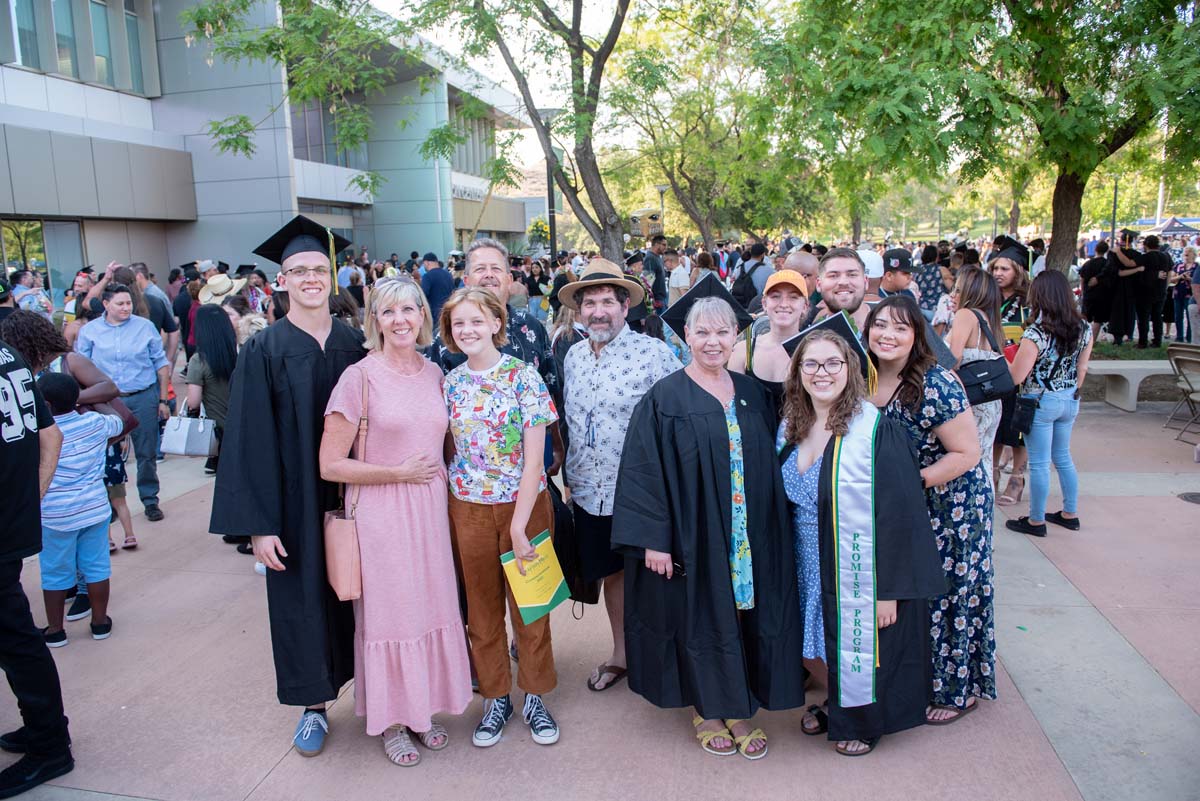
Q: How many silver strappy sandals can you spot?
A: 2